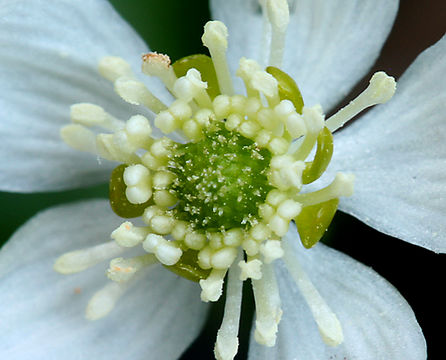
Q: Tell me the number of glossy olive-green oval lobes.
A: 6